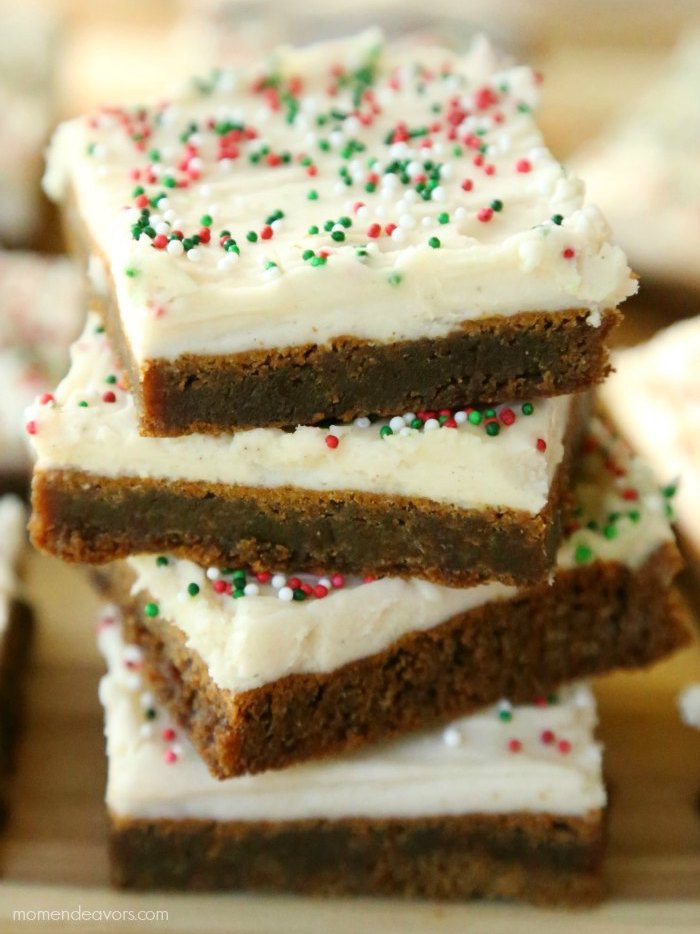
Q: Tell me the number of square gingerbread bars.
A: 4